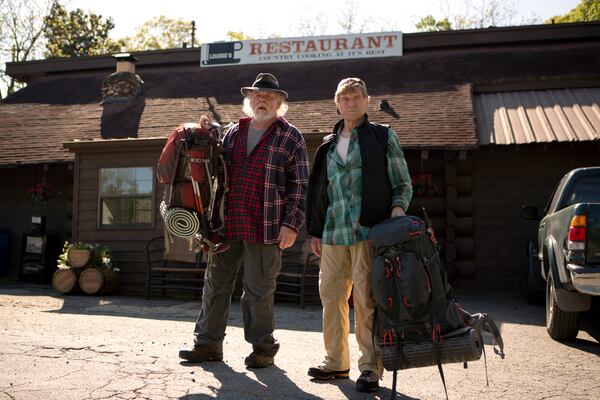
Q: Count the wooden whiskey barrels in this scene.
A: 3